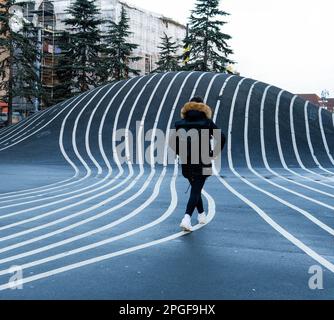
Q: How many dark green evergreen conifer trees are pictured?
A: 5